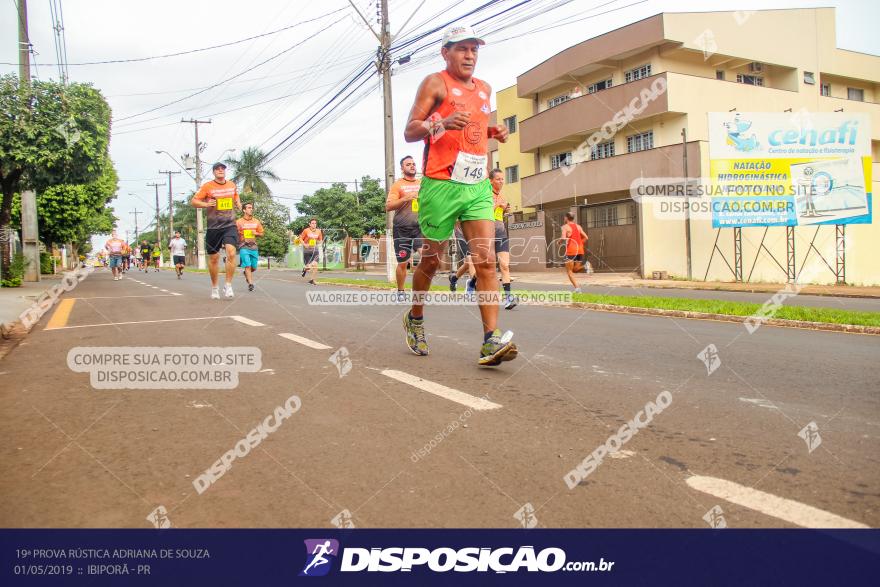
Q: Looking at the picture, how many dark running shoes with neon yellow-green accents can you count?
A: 2